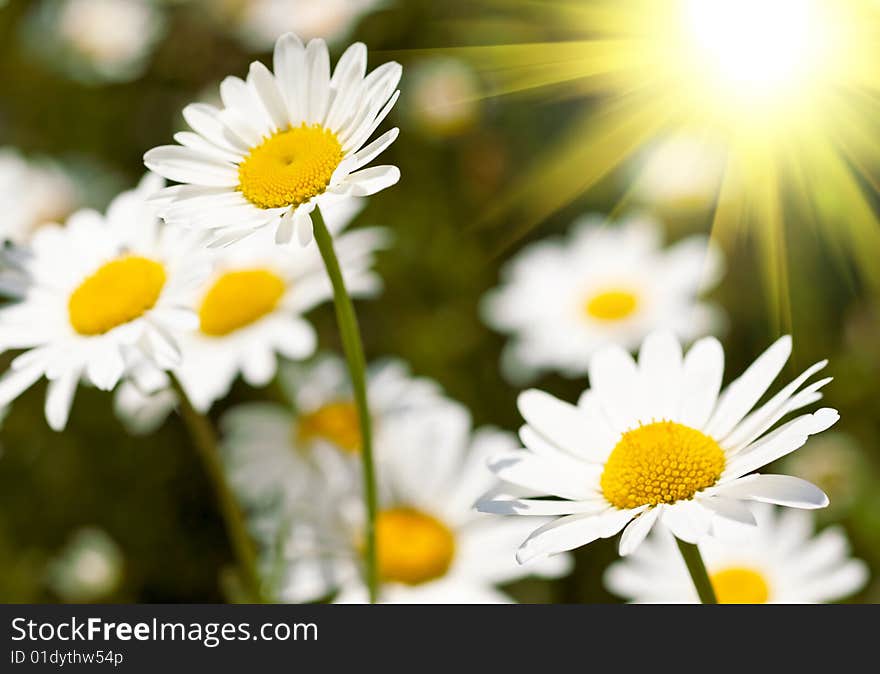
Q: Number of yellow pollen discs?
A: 8